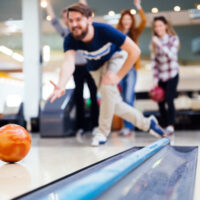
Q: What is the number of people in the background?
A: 3